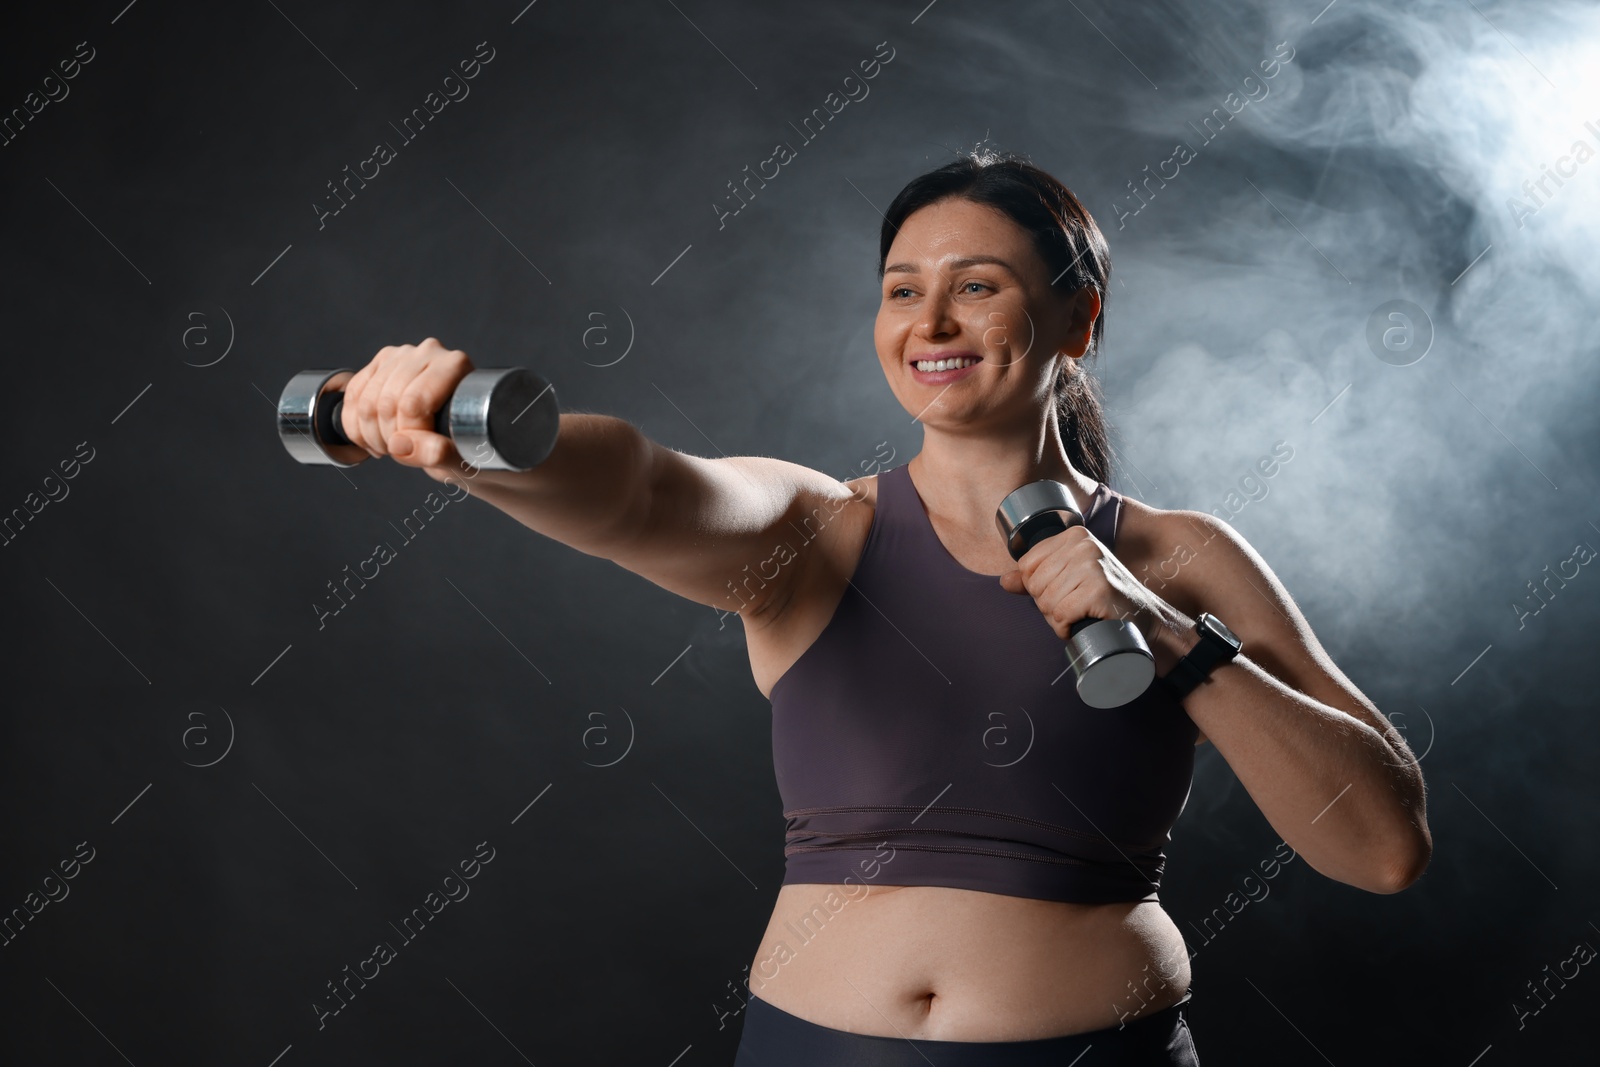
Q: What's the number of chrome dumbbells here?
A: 2